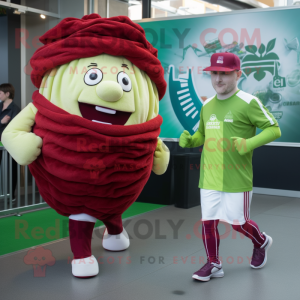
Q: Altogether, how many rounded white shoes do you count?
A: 2